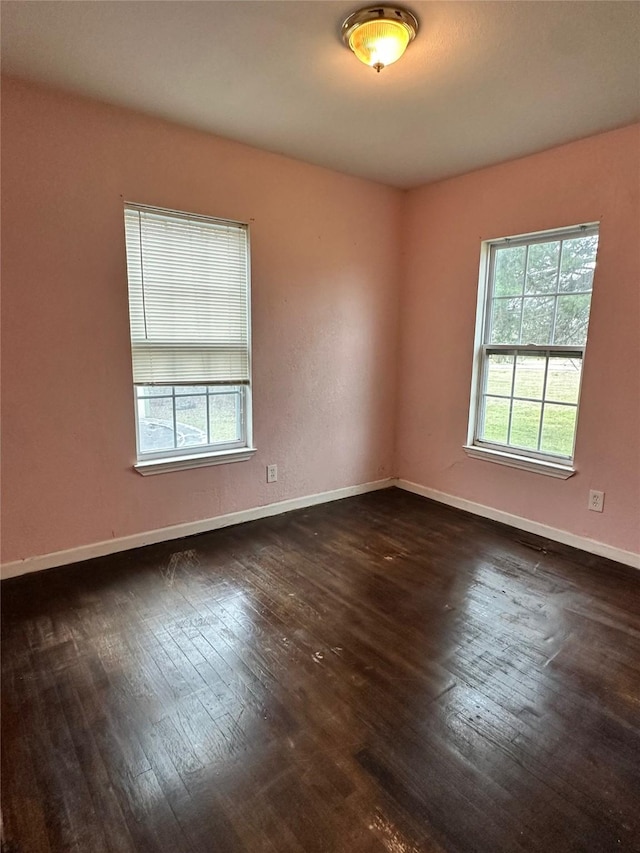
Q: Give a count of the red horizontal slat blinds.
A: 0